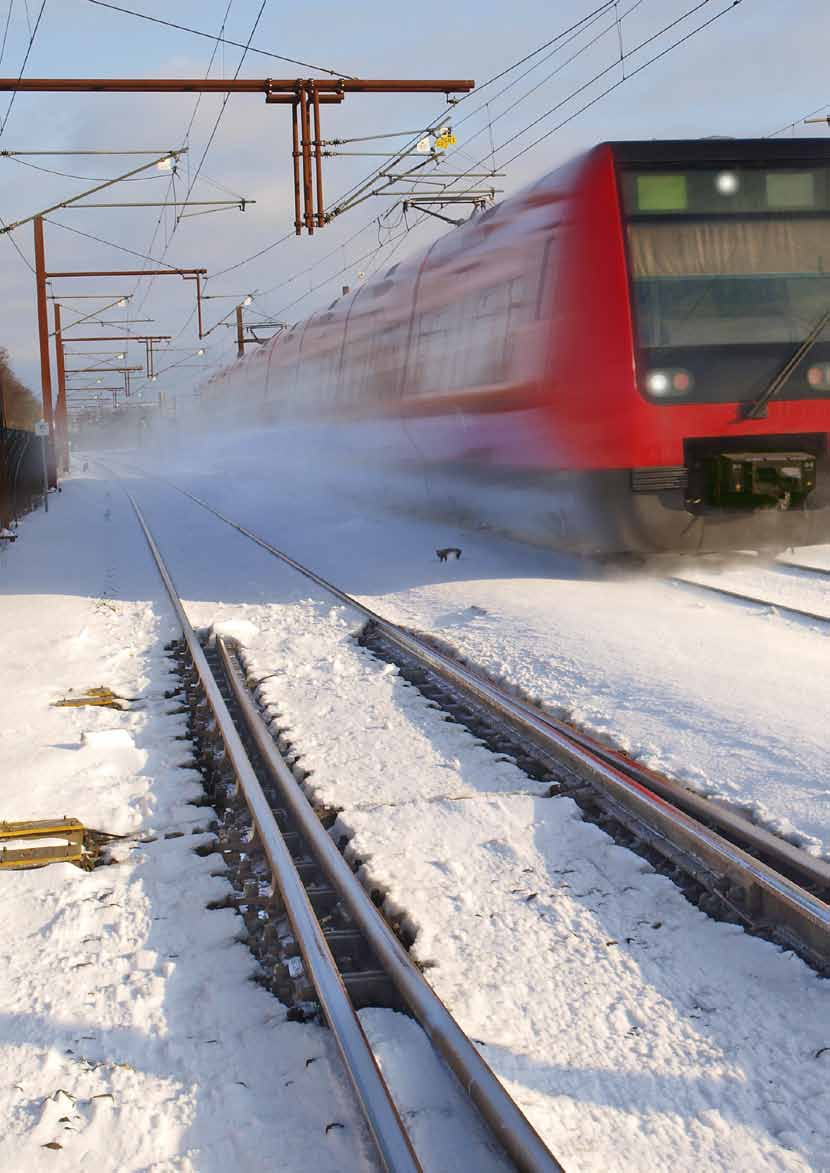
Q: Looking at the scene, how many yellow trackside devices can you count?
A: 2